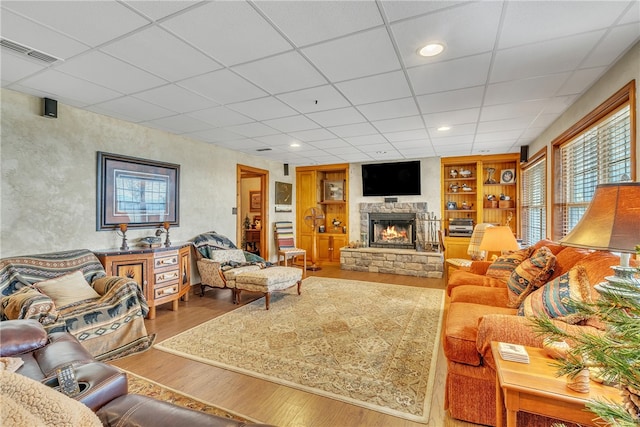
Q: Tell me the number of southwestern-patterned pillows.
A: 3